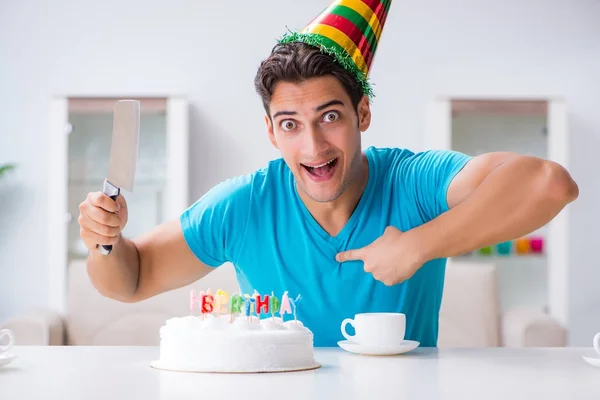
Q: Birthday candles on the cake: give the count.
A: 13